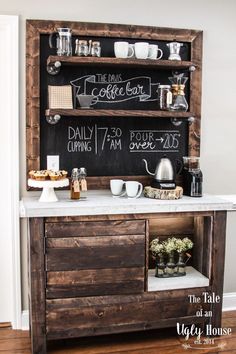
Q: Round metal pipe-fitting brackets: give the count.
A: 4